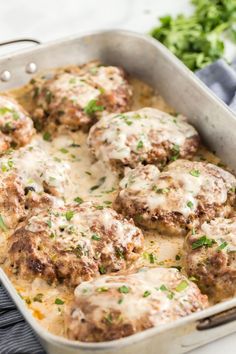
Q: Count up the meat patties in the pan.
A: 8